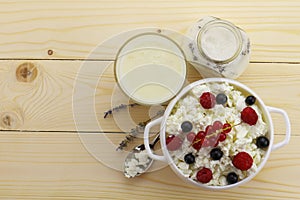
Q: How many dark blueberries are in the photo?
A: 7